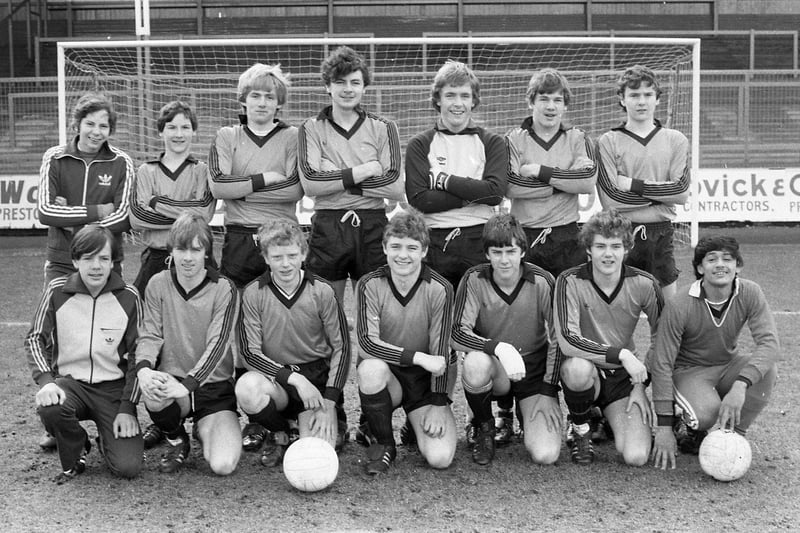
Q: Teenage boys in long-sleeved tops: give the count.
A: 14